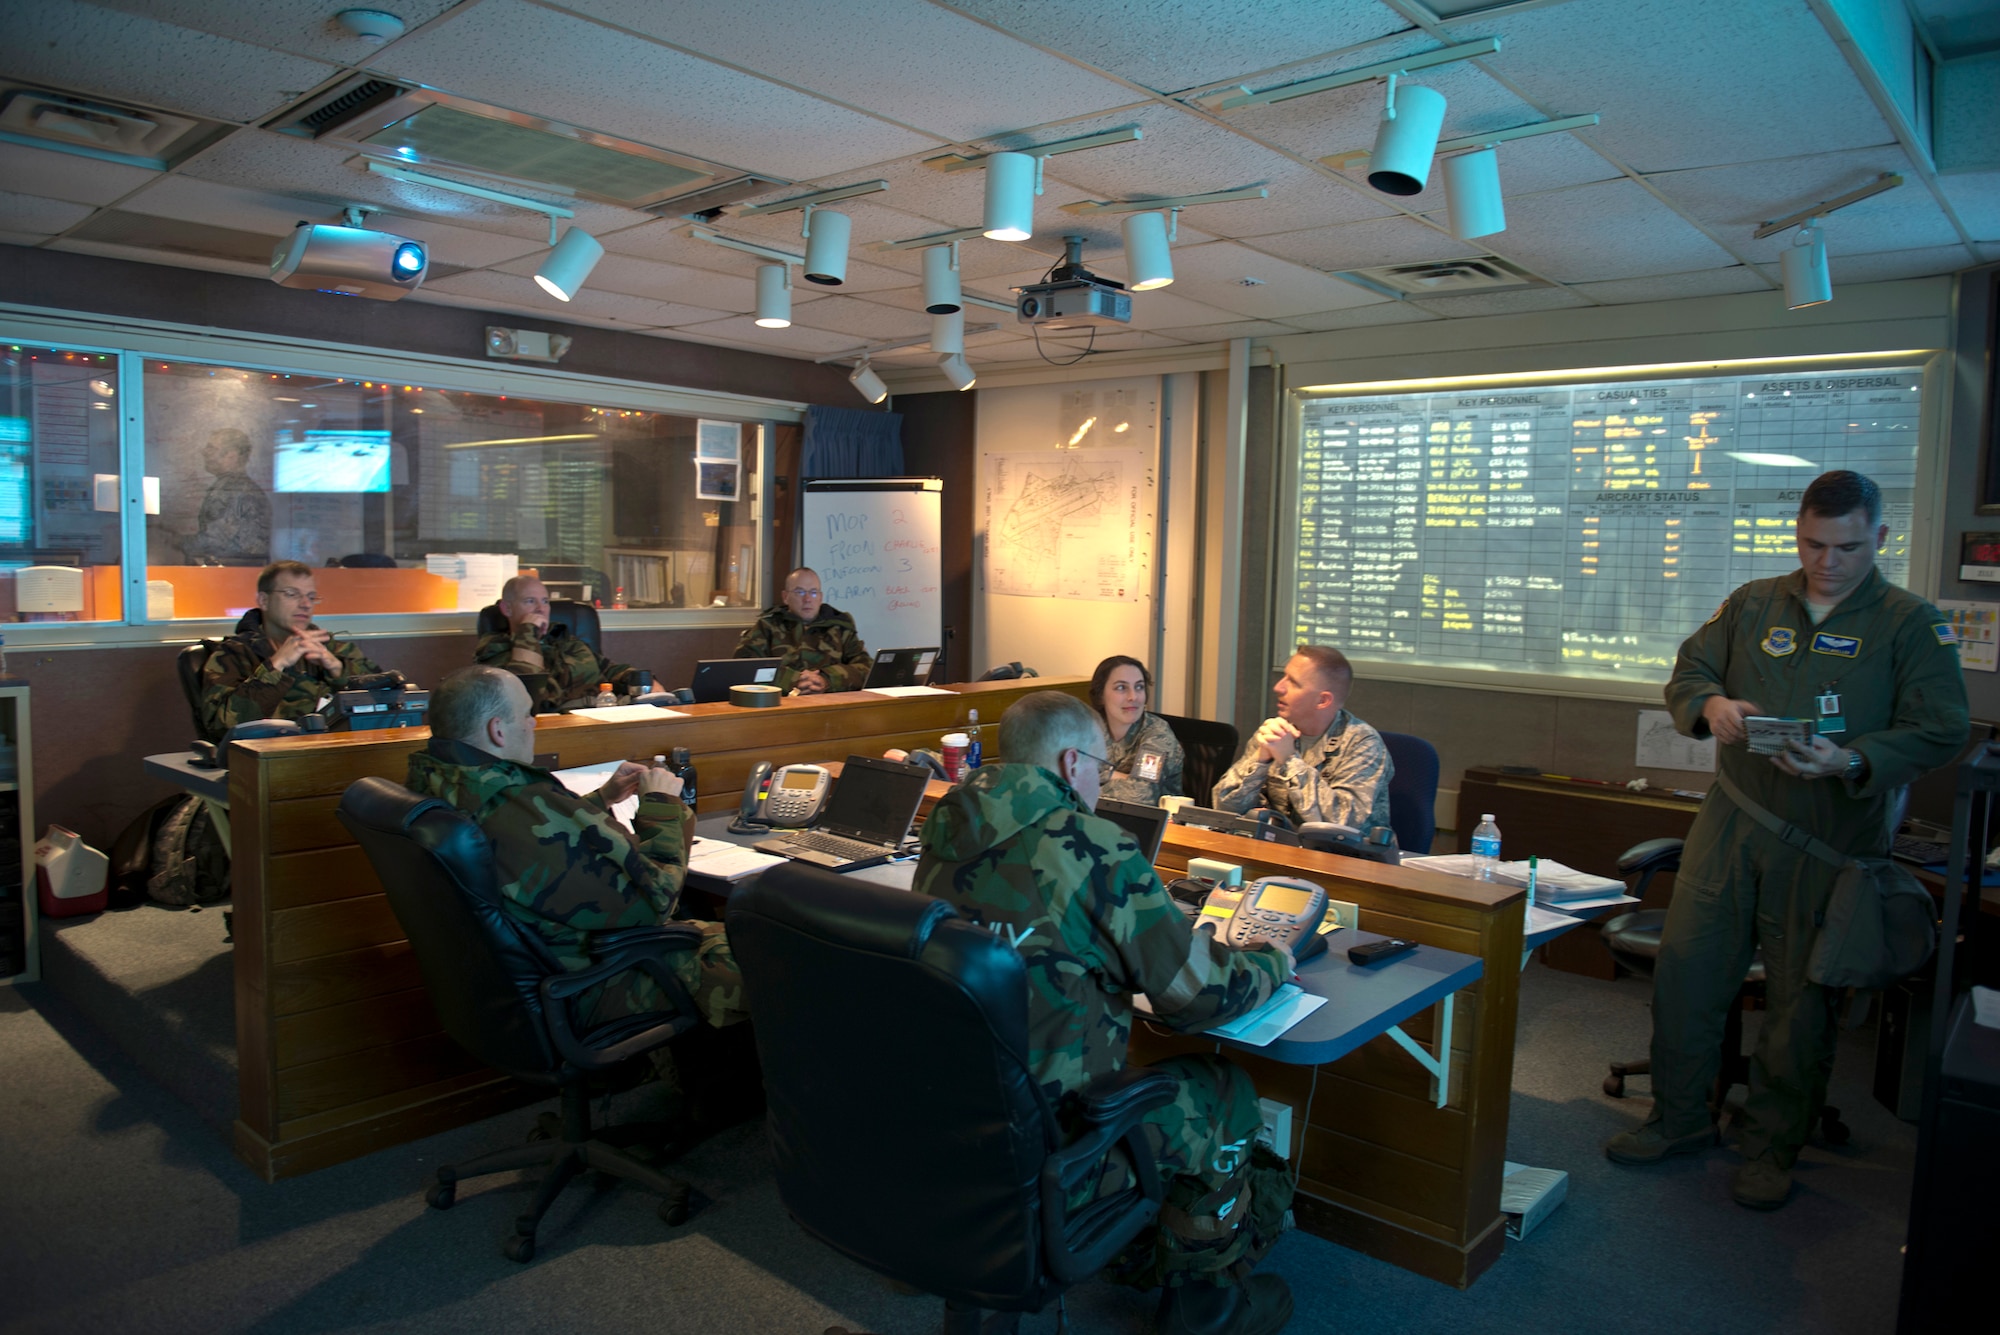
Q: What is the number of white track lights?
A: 12